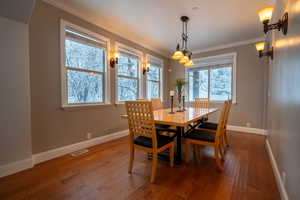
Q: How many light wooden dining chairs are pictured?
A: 6